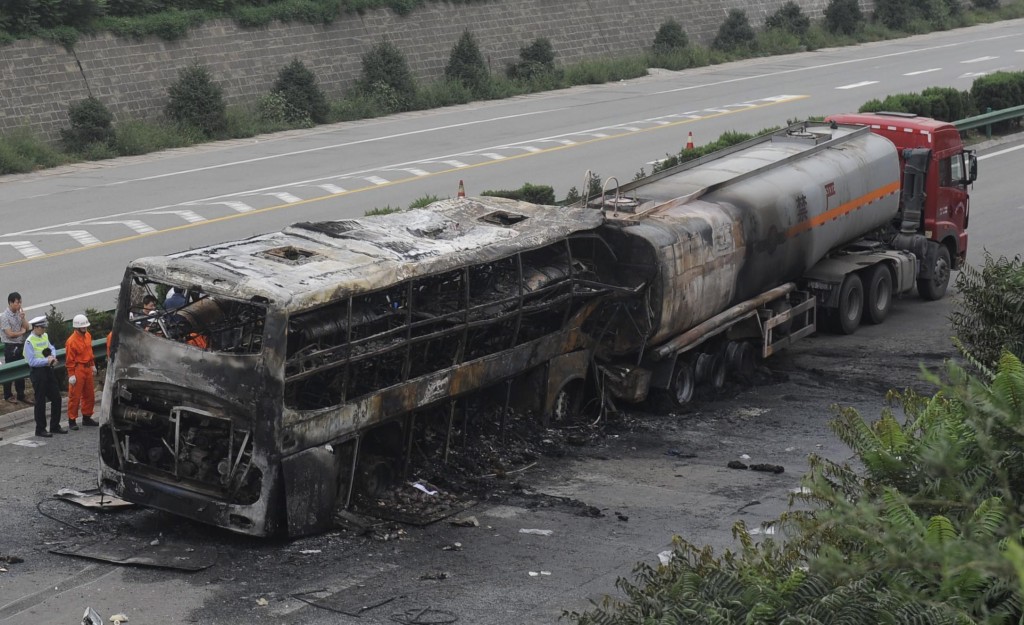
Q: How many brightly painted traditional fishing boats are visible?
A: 0